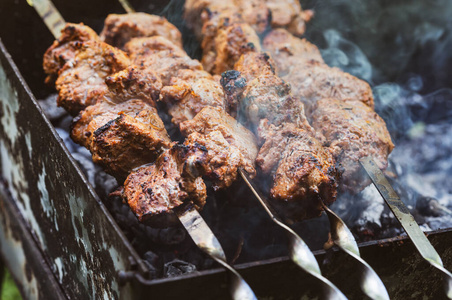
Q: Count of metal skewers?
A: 4